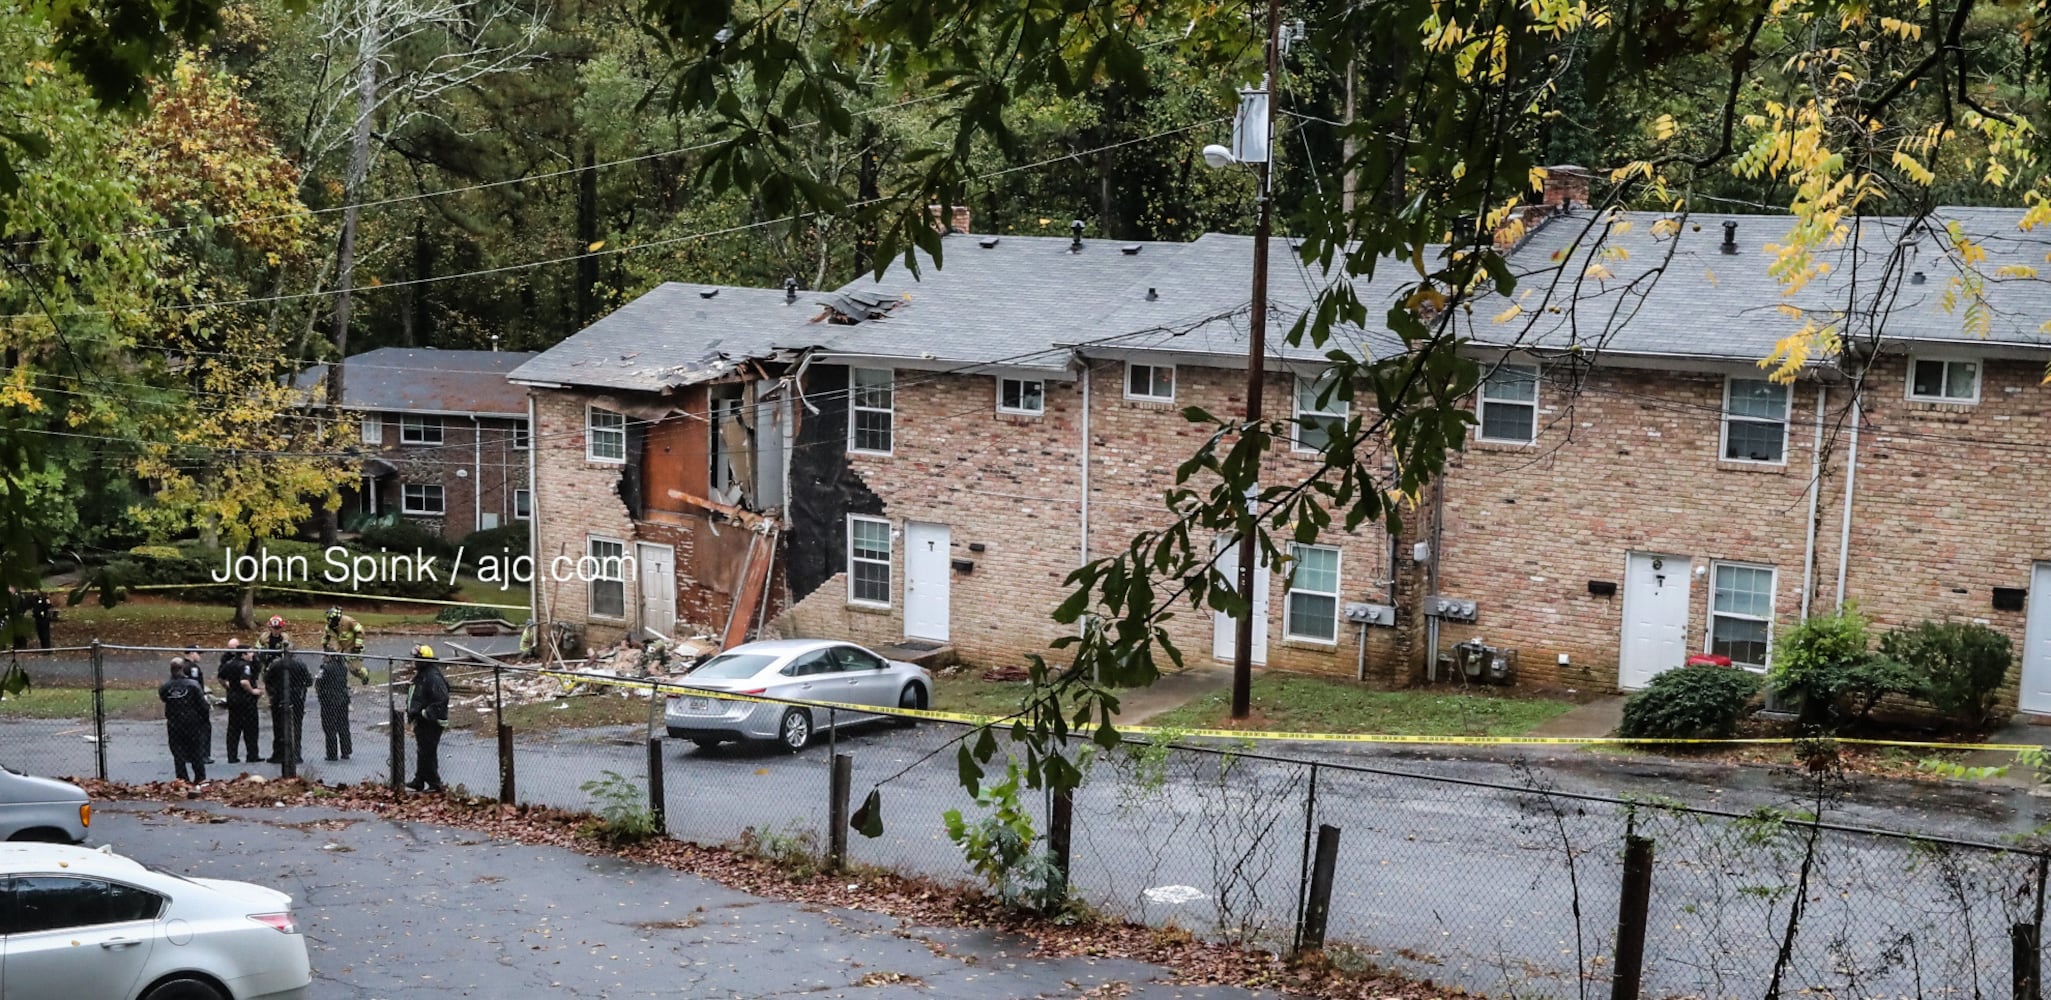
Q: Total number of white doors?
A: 5